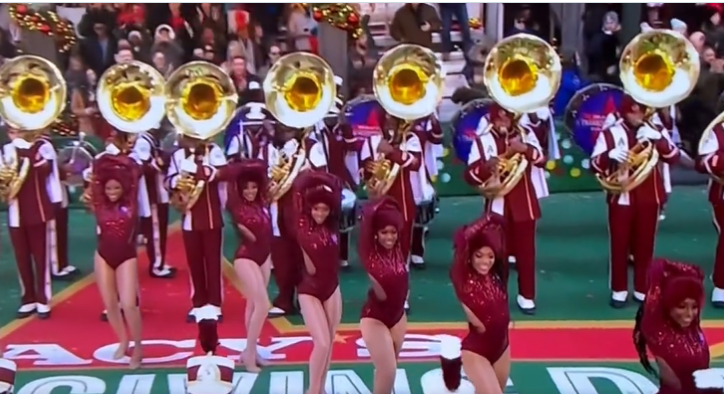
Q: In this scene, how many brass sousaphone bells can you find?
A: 7